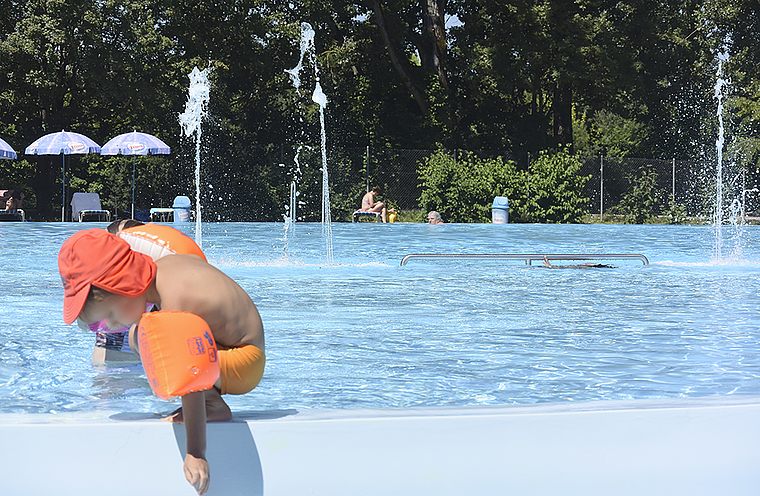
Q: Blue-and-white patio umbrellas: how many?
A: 3